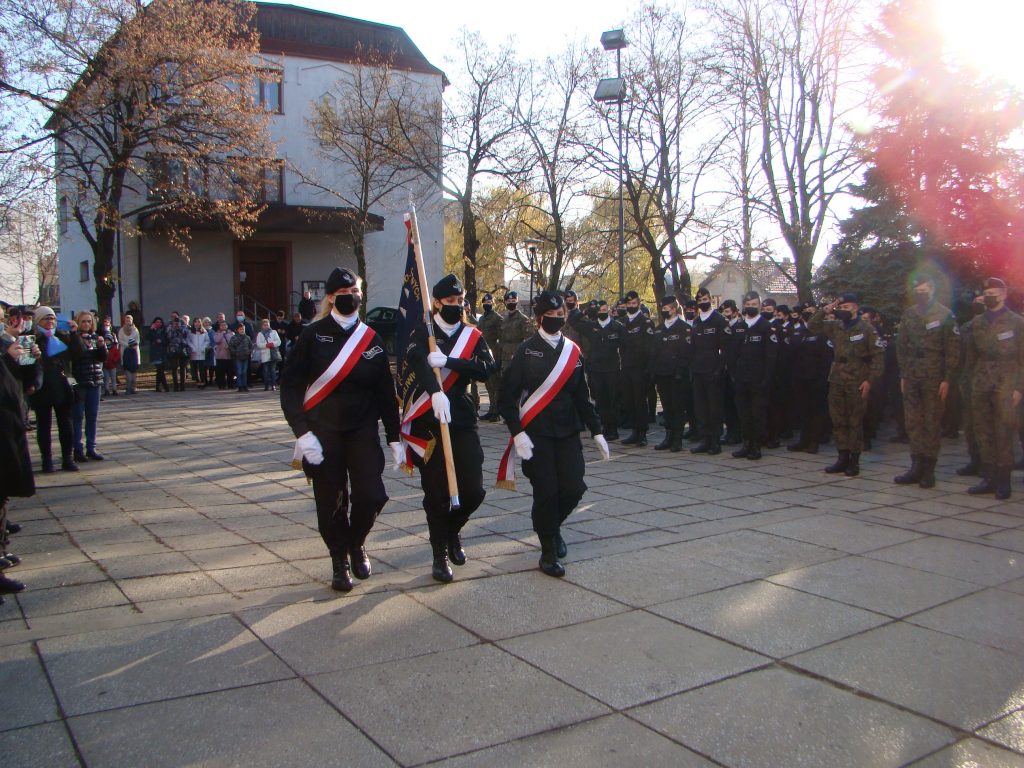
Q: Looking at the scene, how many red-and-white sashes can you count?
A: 3